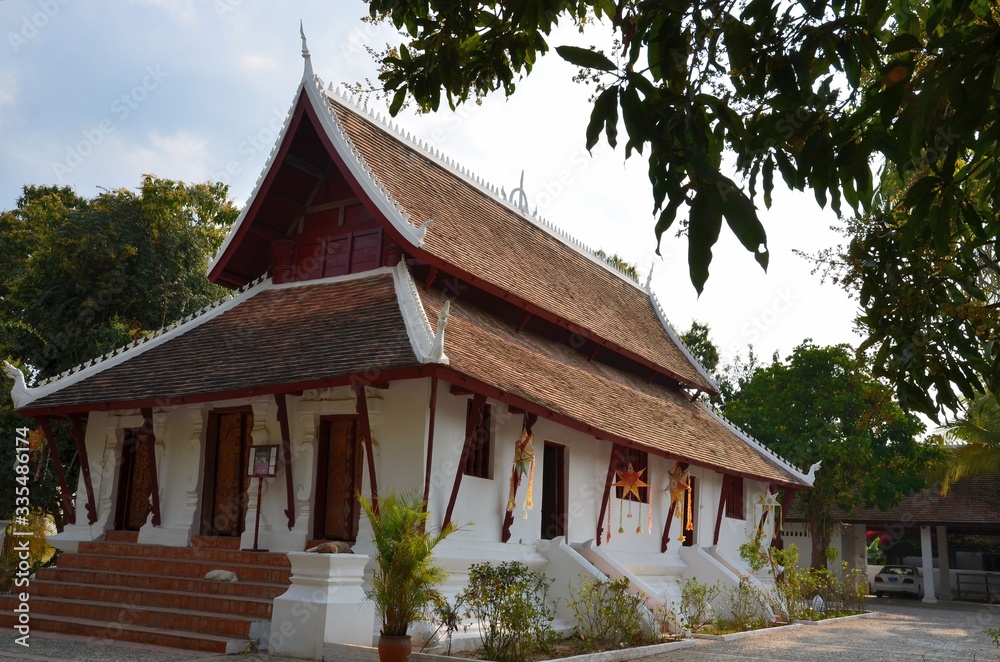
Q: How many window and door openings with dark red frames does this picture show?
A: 8